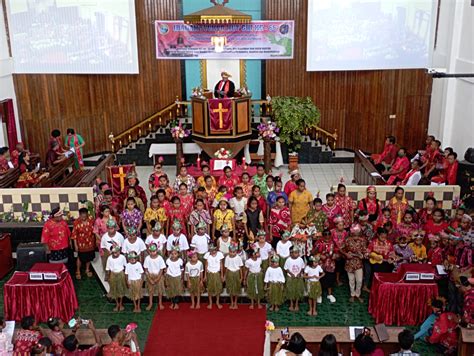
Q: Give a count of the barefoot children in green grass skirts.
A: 11